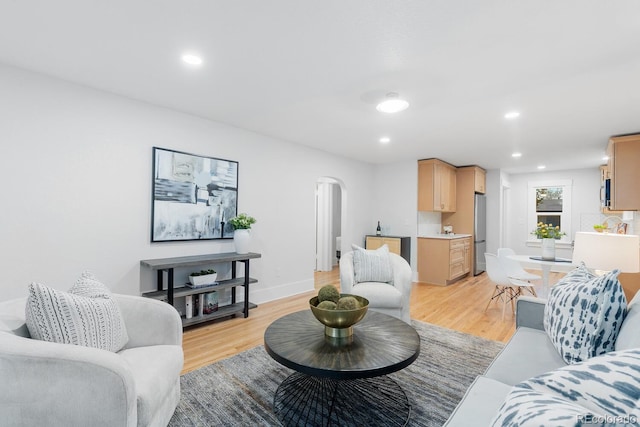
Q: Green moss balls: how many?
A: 3